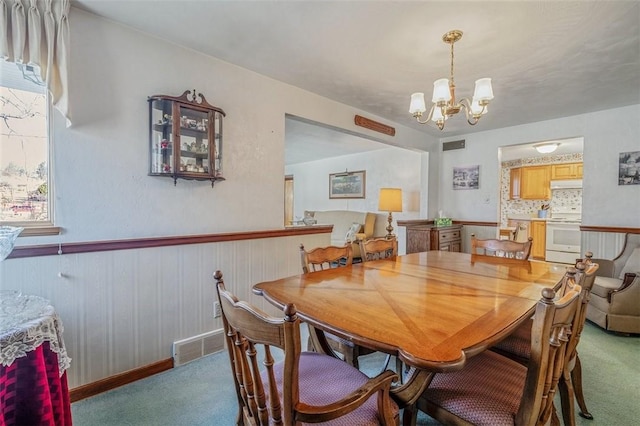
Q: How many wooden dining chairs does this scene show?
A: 6